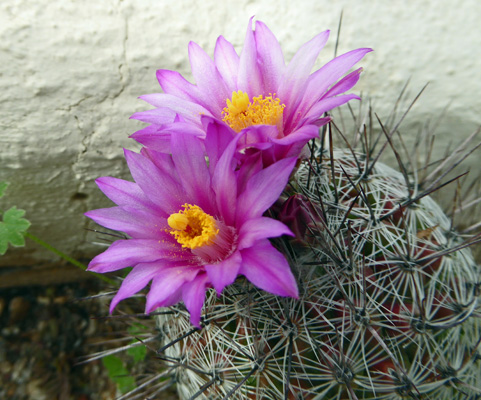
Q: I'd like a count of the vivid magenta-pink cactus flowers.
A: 2